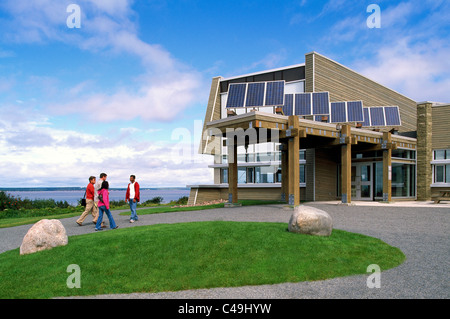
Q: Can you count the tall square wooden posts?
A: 5